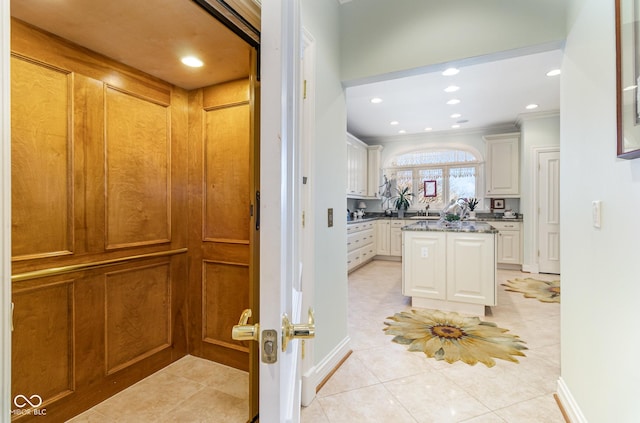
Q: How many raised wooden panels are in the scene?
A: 6